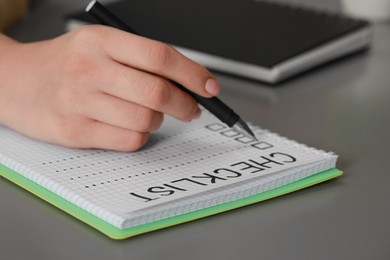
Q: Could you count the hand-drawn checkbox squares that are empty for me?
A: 4